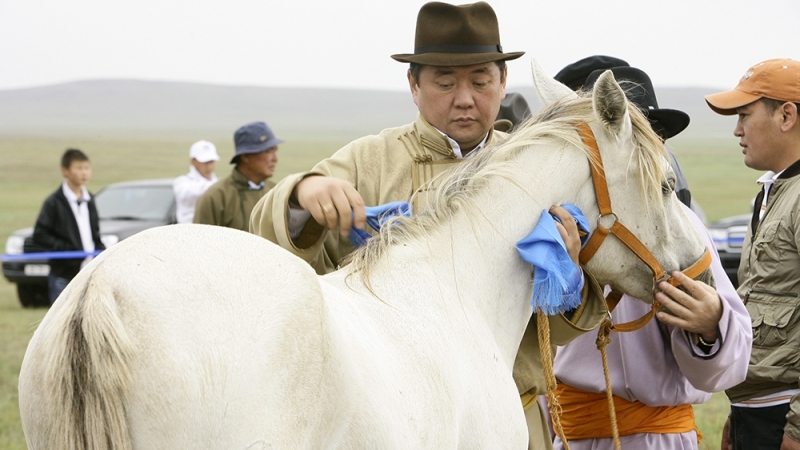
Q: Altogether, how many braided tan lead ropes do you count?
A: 2